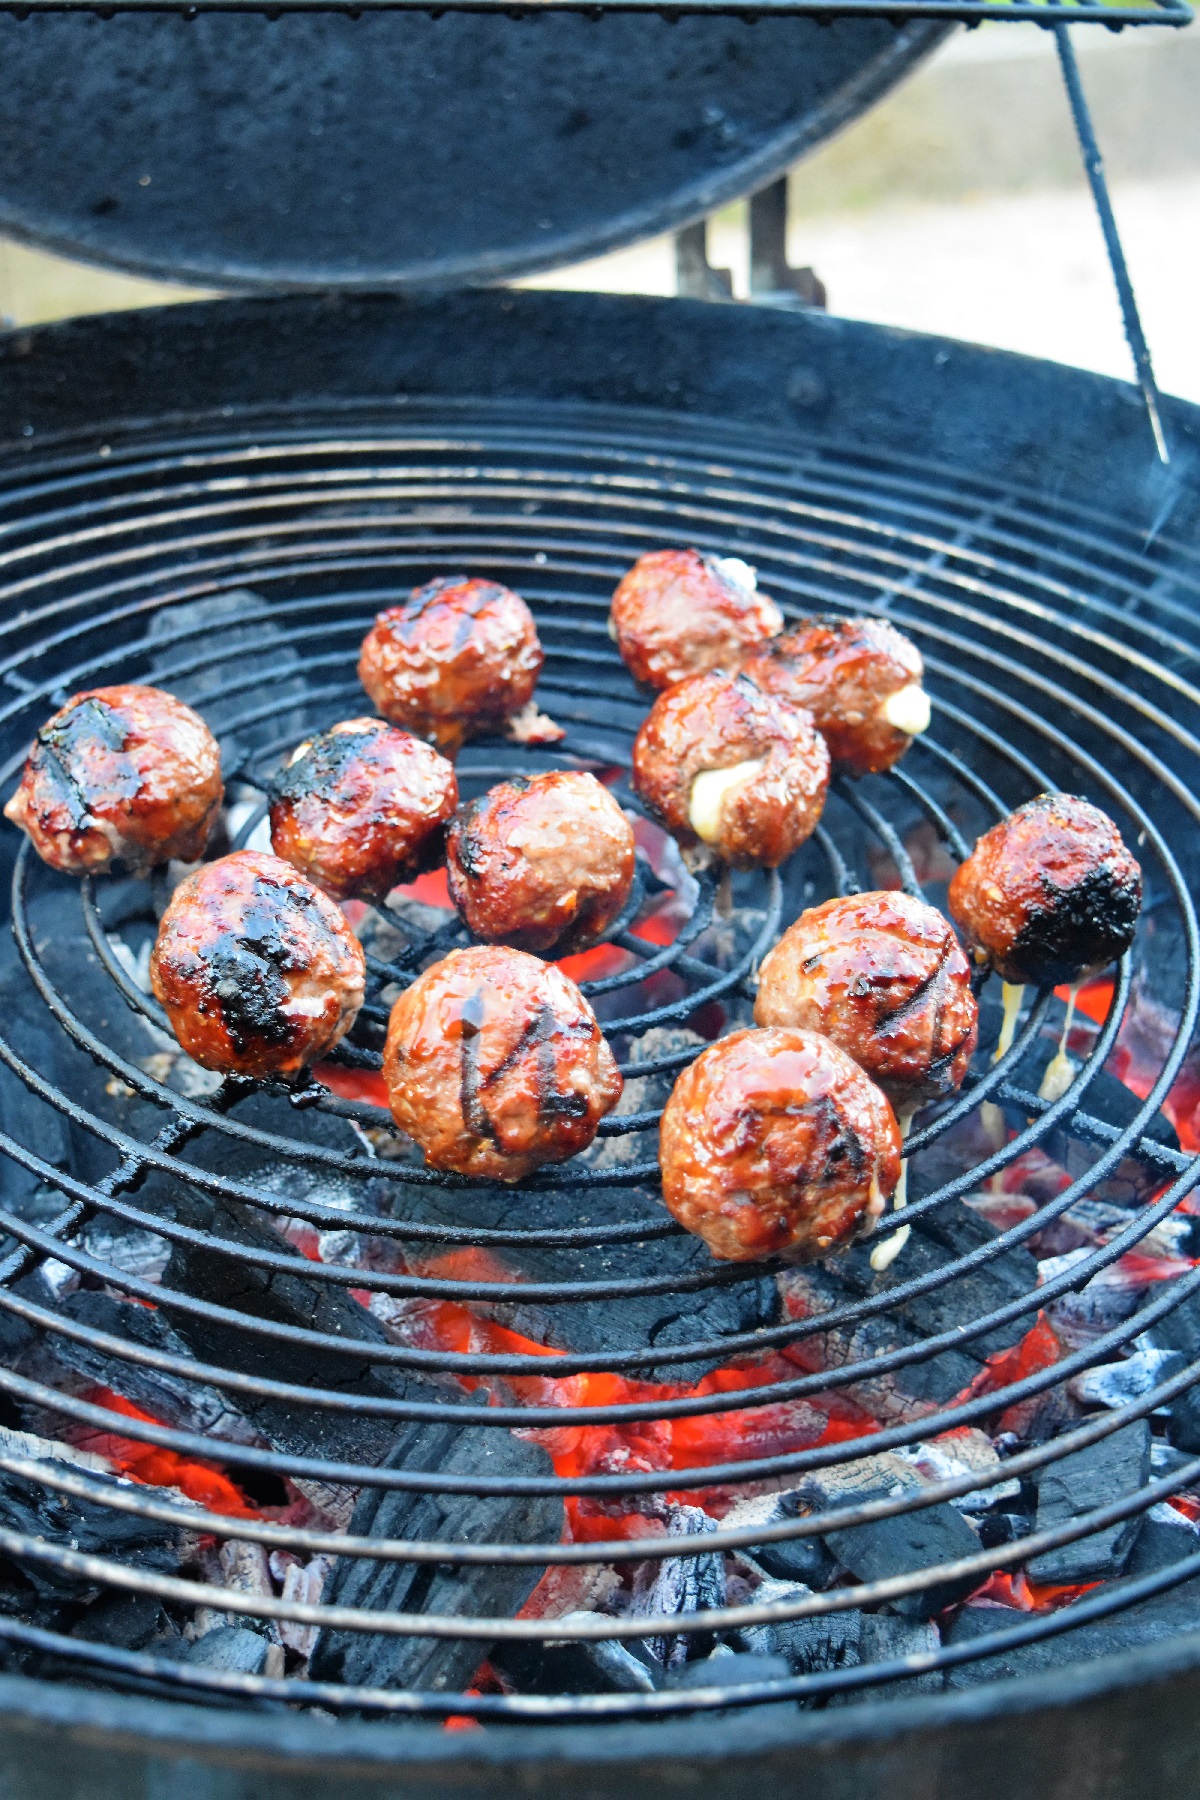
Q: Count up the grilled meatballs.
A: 12